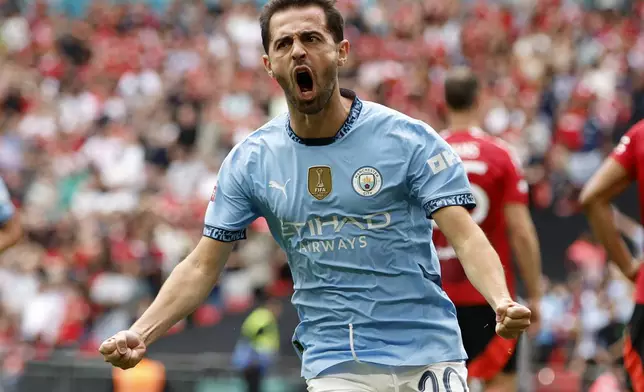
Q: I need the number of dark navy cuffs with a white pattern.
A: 2